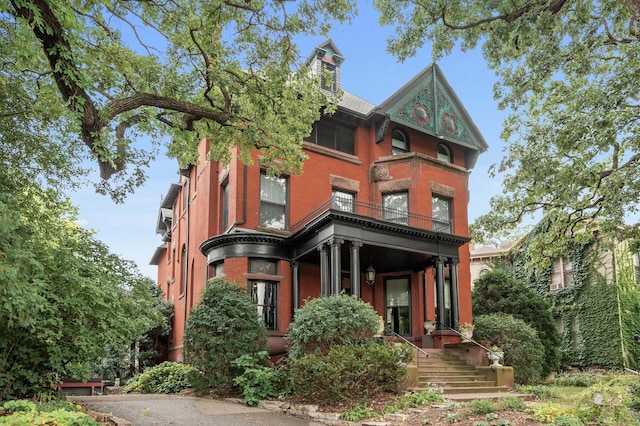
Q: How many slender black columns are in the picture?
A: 6